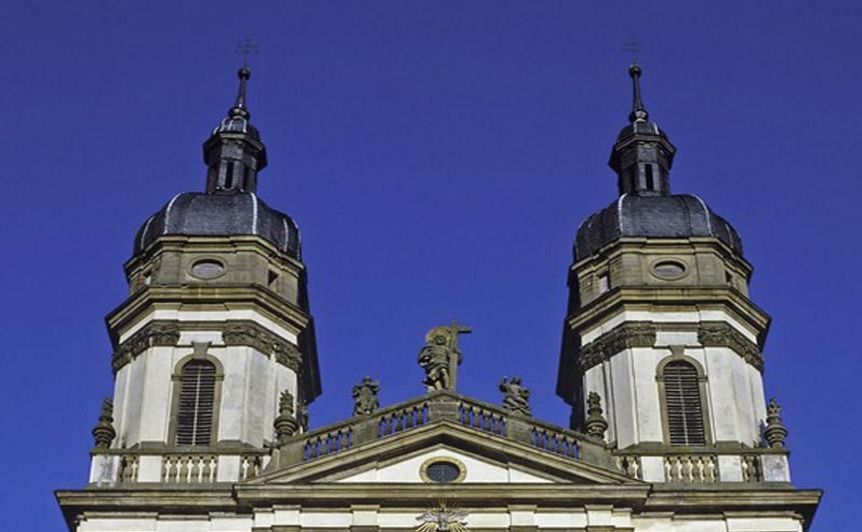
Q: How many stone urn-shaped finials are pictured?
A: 4